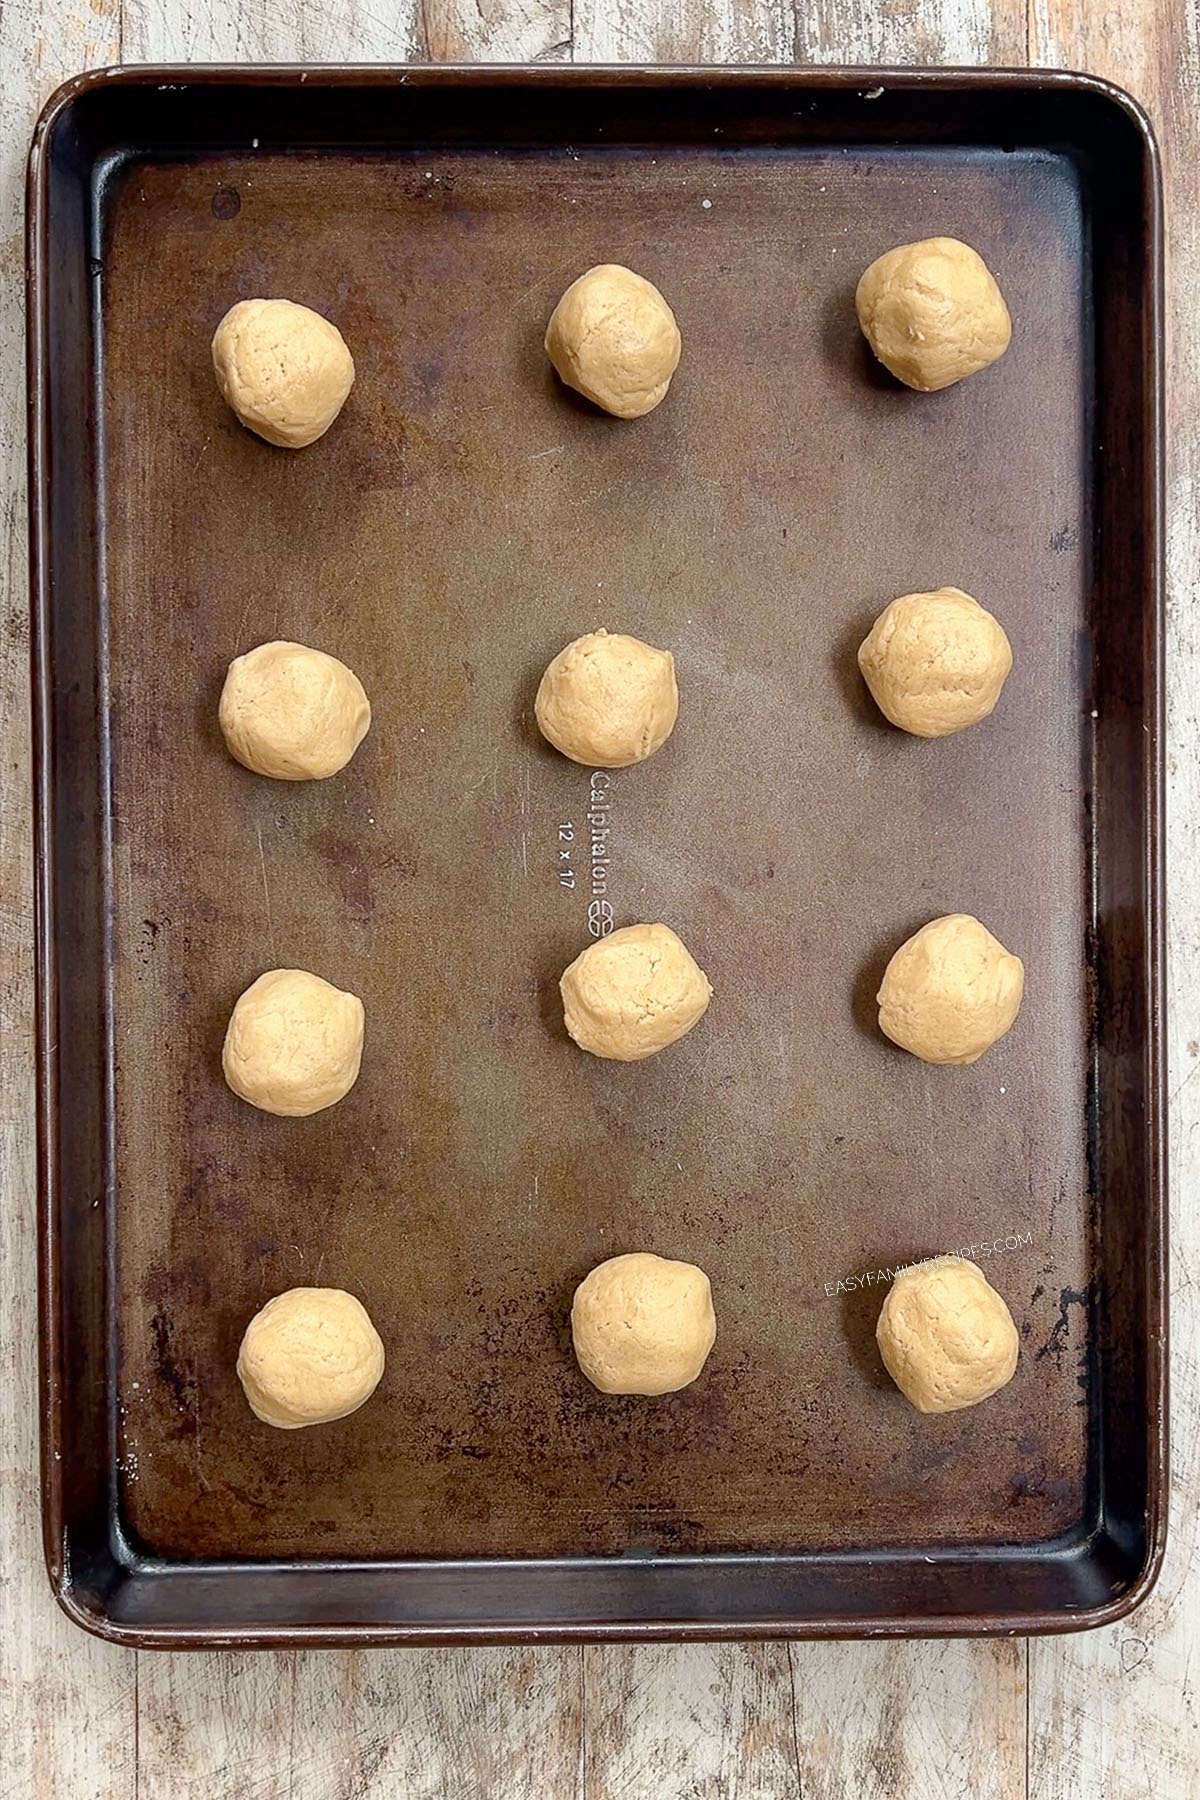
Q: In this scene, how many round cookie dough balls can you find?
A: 12